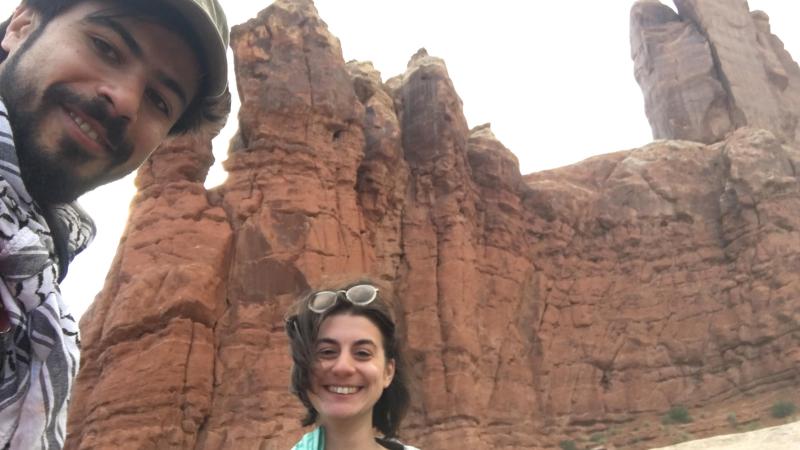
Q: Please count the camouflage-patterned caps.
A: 0